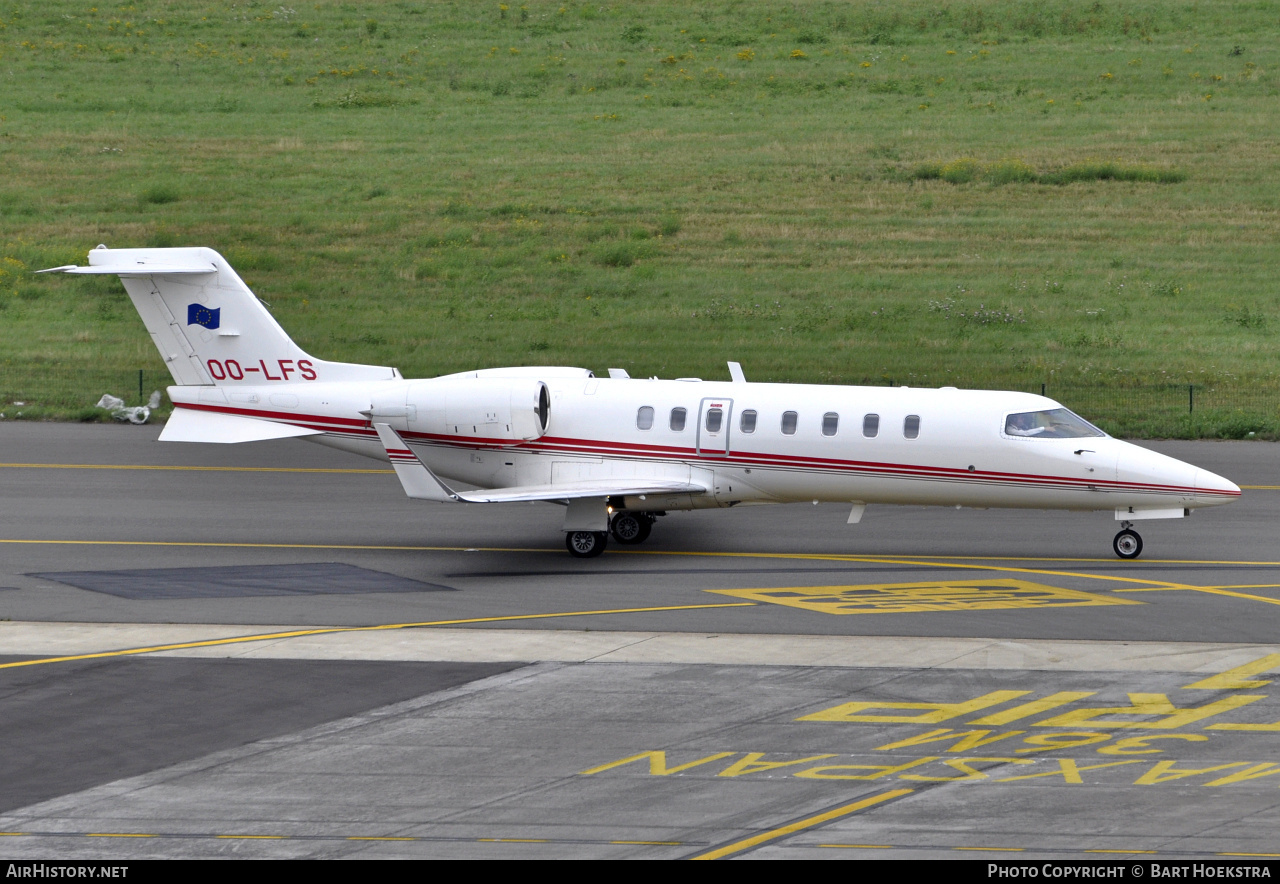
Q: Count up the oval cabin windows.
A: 8